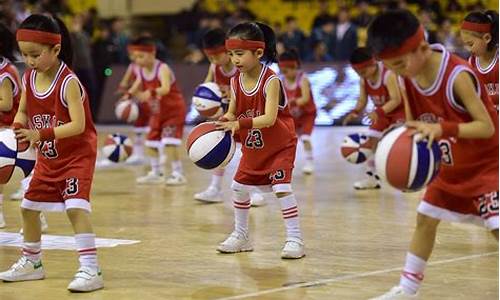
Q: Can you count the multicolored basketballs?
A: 7